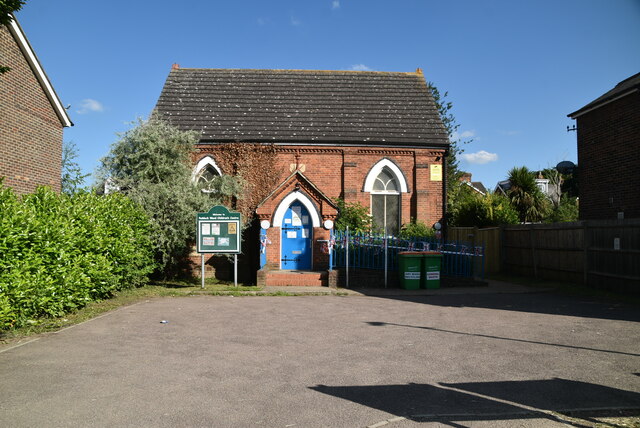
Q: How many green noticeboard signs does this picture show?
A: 1